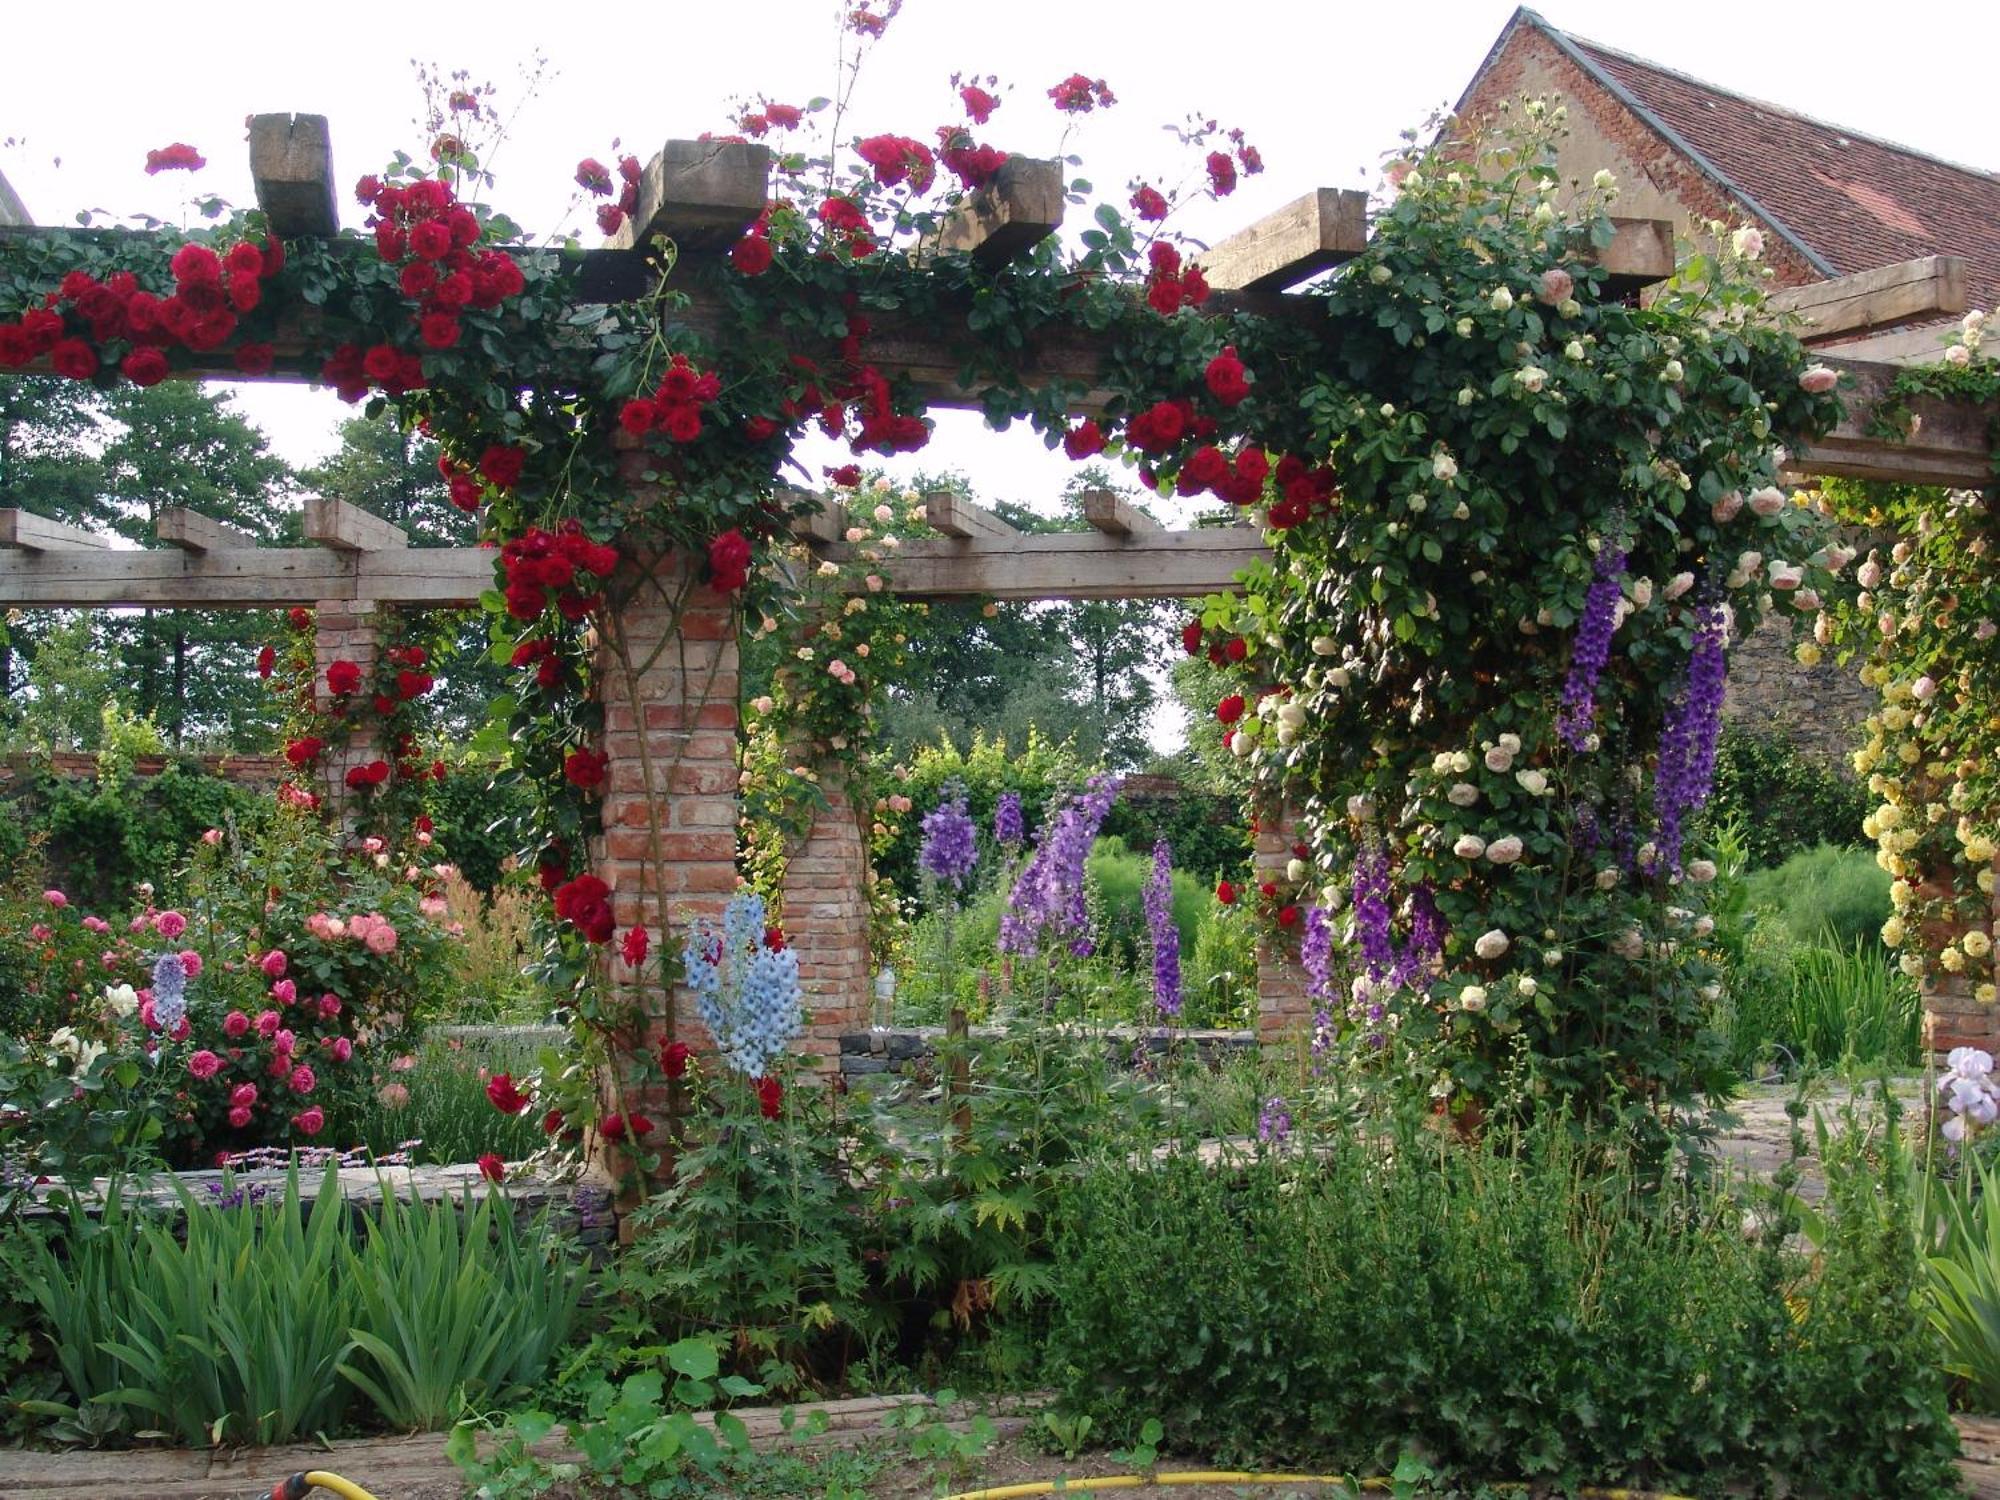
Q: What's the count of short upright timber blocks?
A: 12